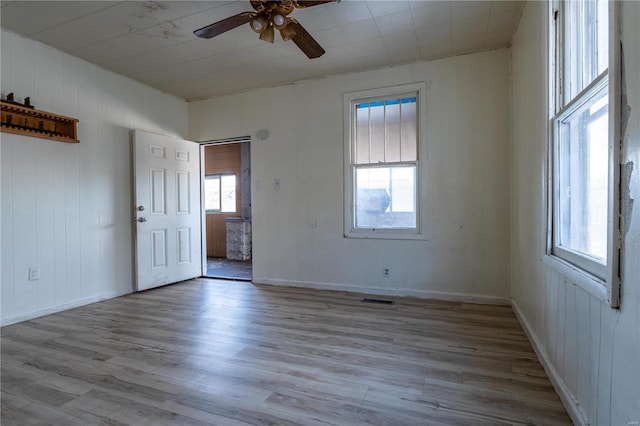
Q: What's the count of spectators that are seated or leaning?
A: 0